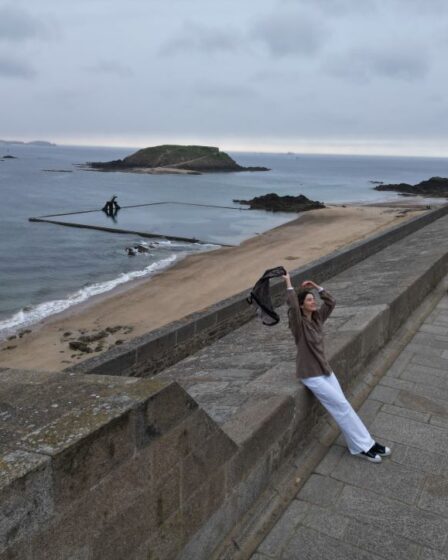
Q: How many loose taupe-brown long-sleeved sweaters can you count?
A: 1